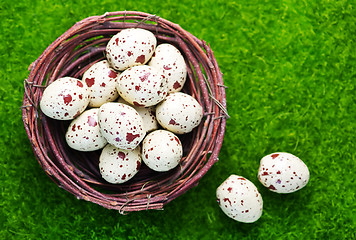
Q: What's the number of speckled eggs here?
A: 13